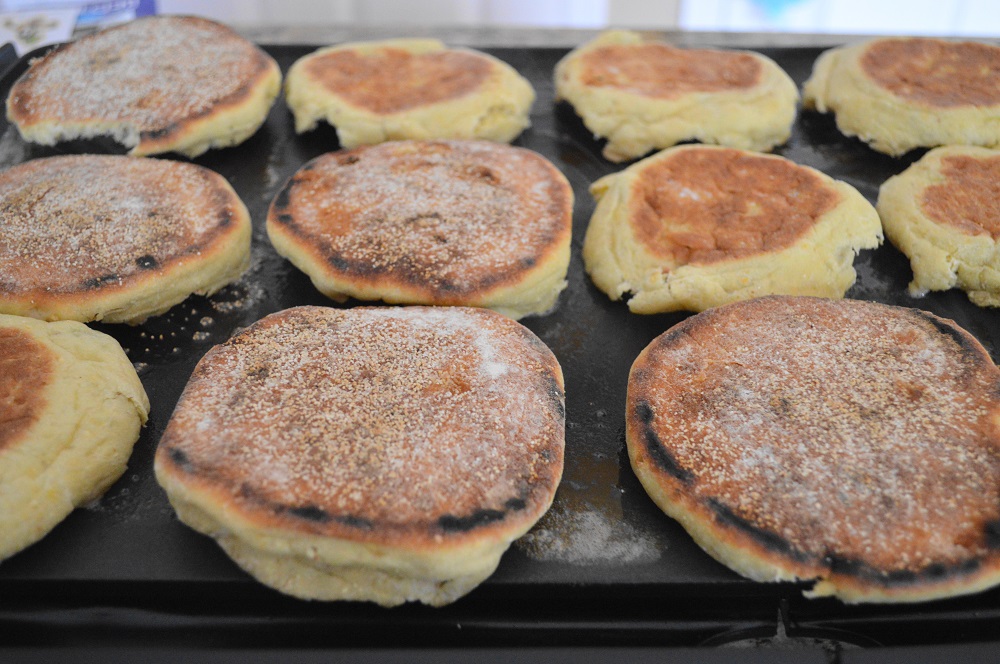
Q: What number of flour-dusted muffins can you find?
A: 5